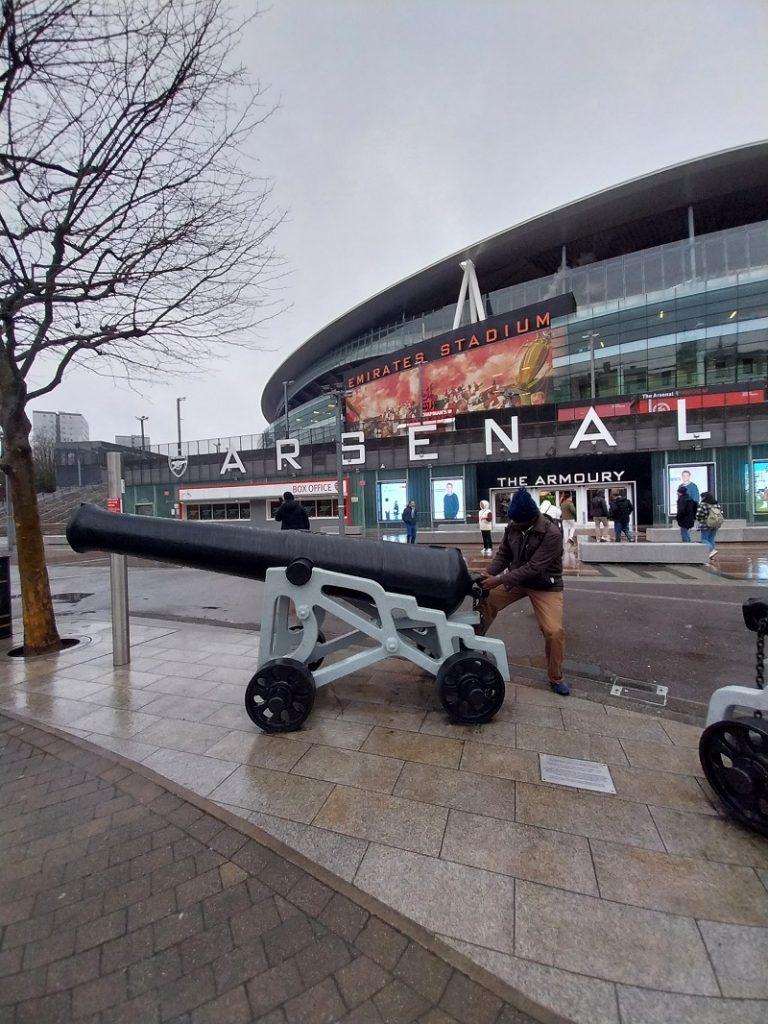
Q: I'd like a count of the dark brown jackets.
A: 1